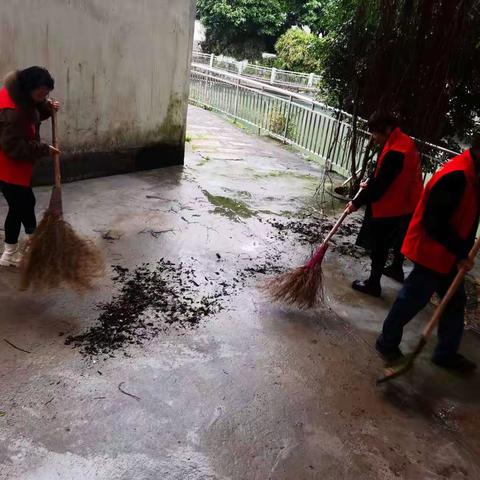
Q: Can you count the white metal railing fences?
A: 2